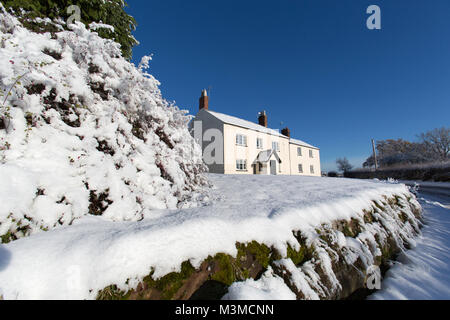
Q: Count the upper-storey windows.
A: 5